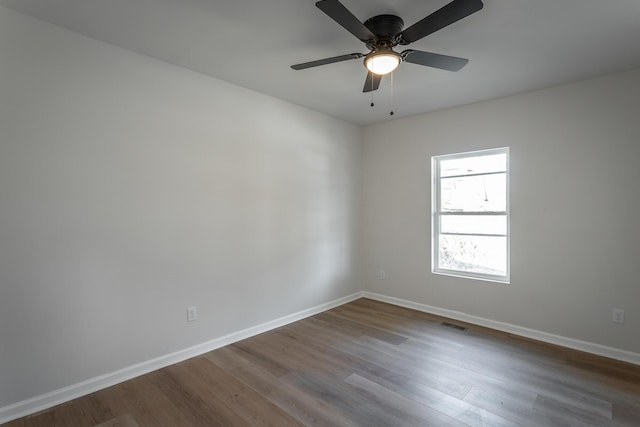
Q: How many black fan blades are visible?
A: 5